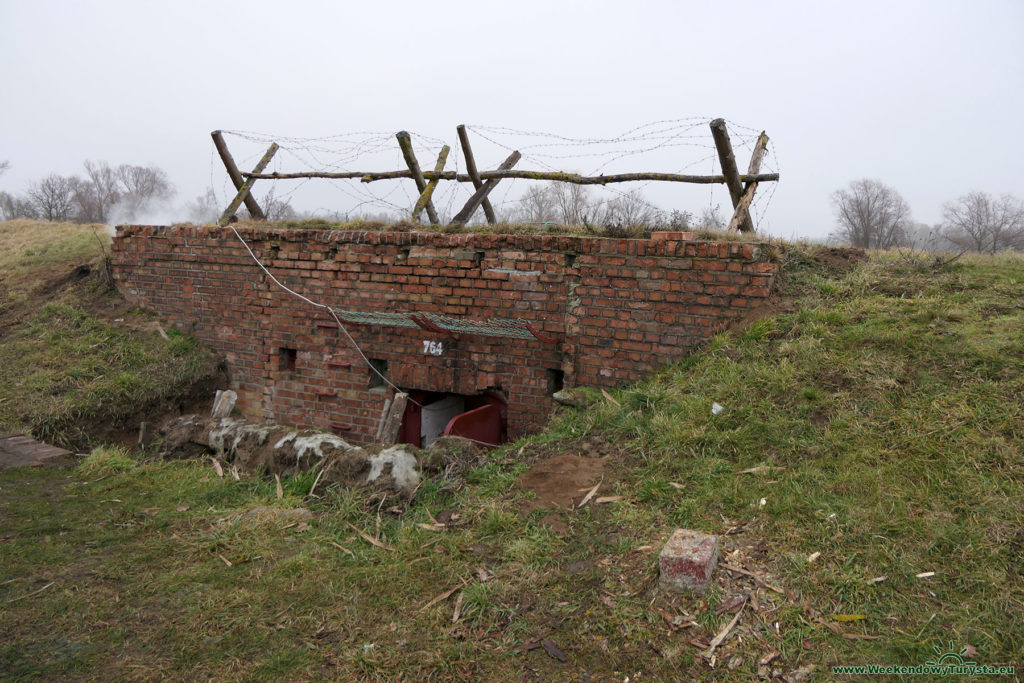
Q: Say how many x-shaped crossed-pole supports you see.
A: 4